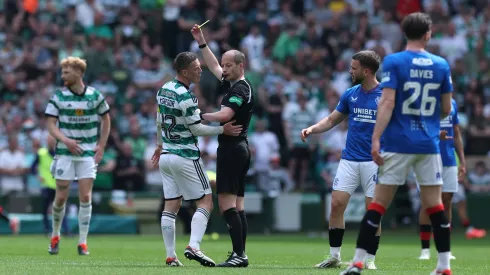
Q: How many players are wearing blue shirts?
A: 3